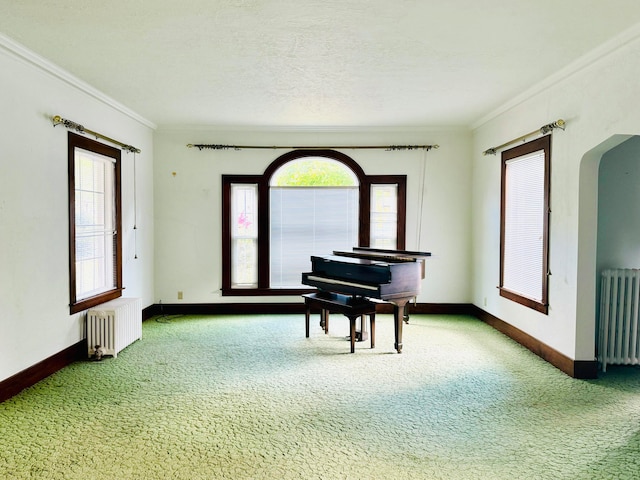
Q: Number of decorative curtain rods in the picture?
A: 3